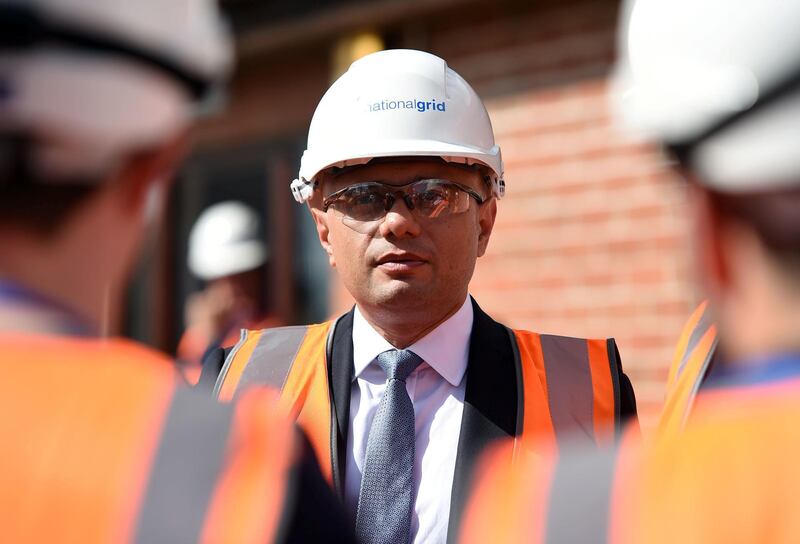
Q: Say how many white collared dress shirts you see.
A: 1